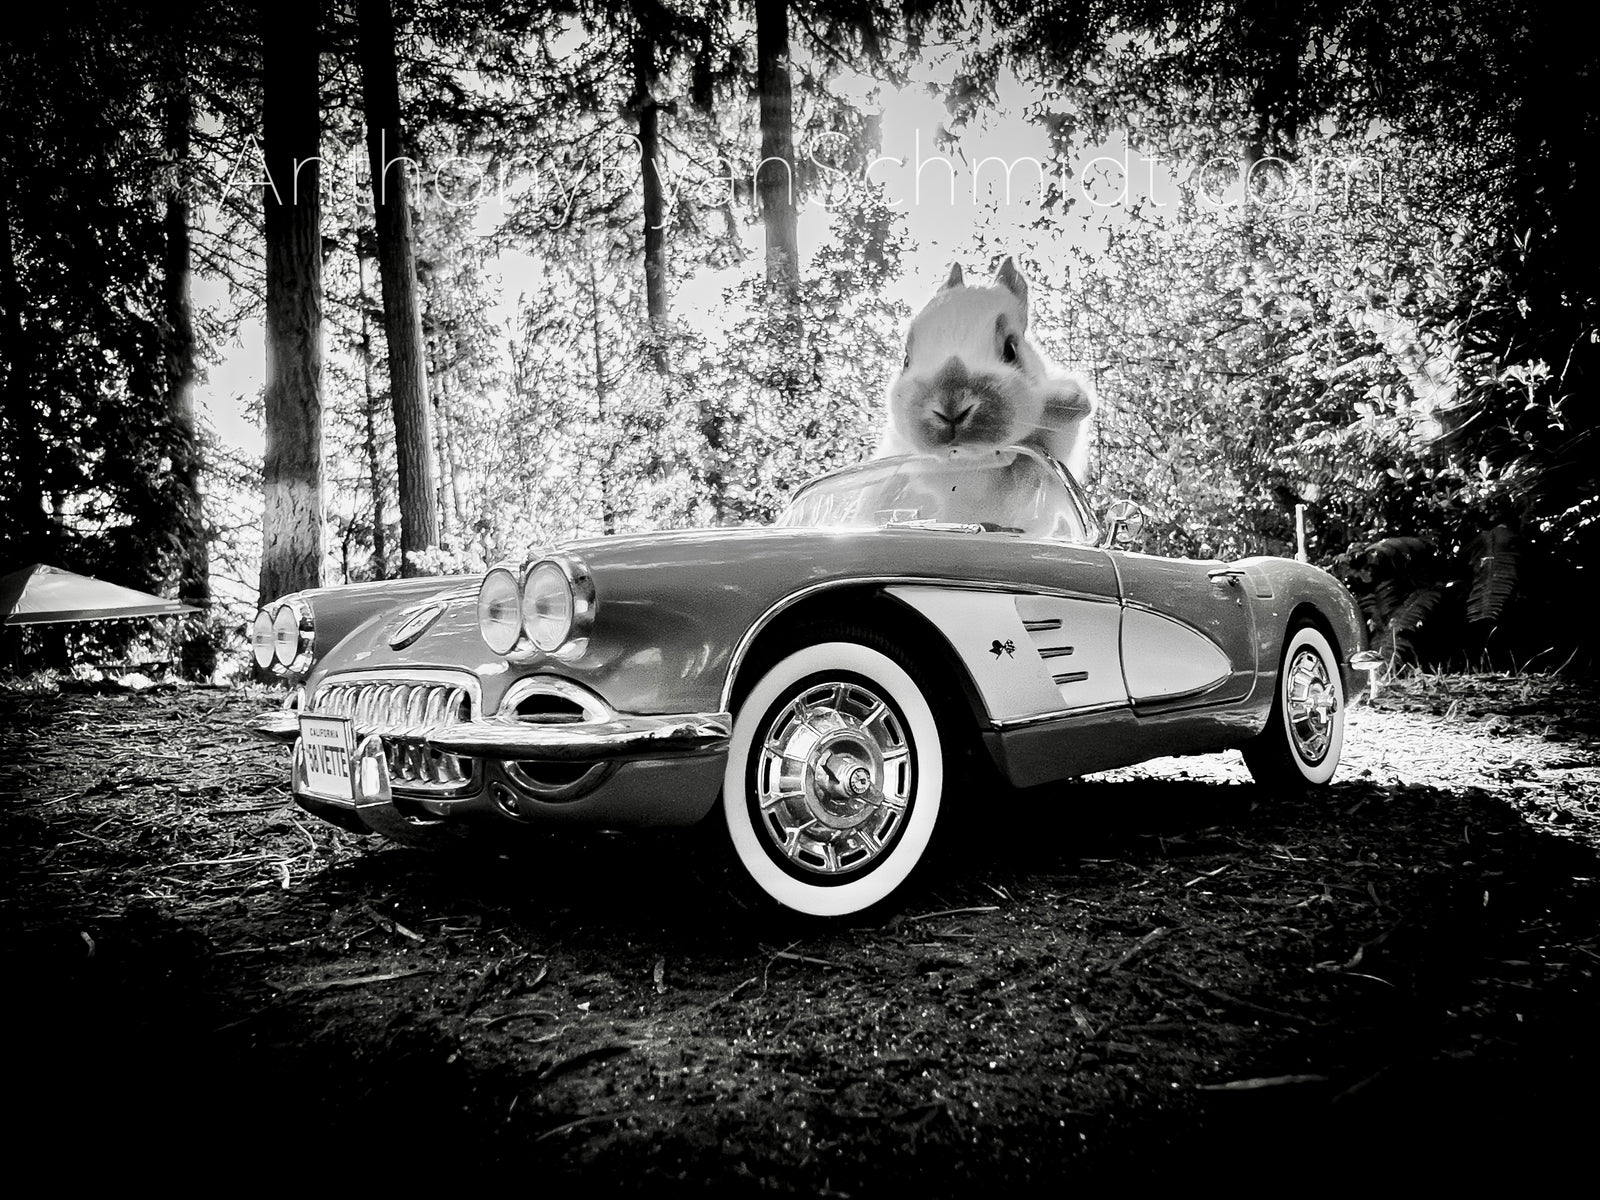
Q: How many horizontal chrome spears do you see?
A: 3